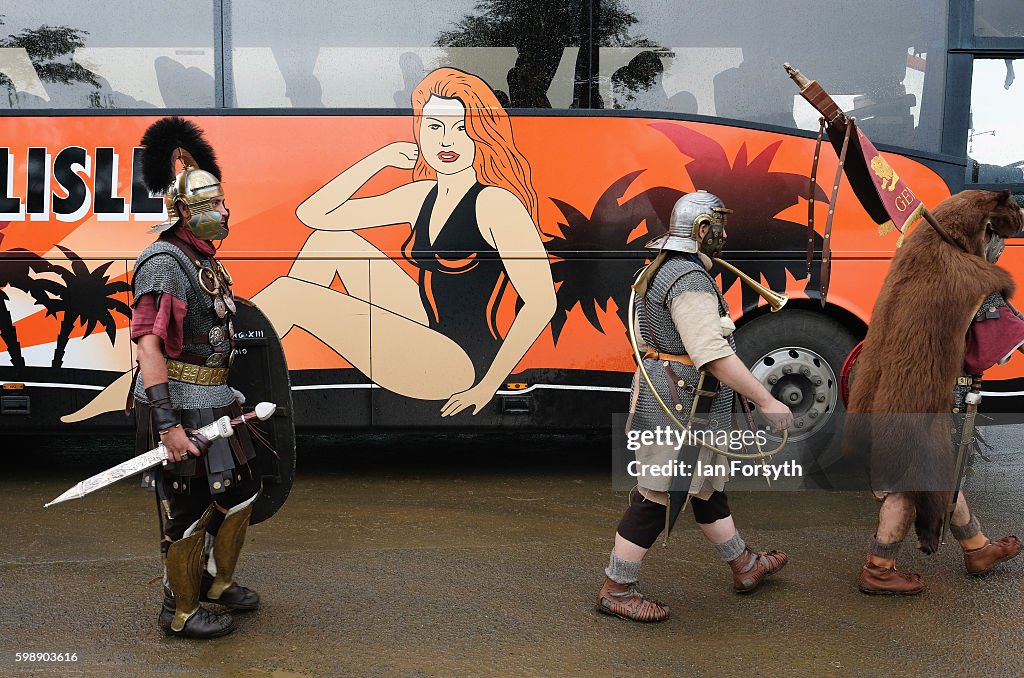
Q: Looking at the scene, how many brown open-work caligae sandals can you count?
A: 2